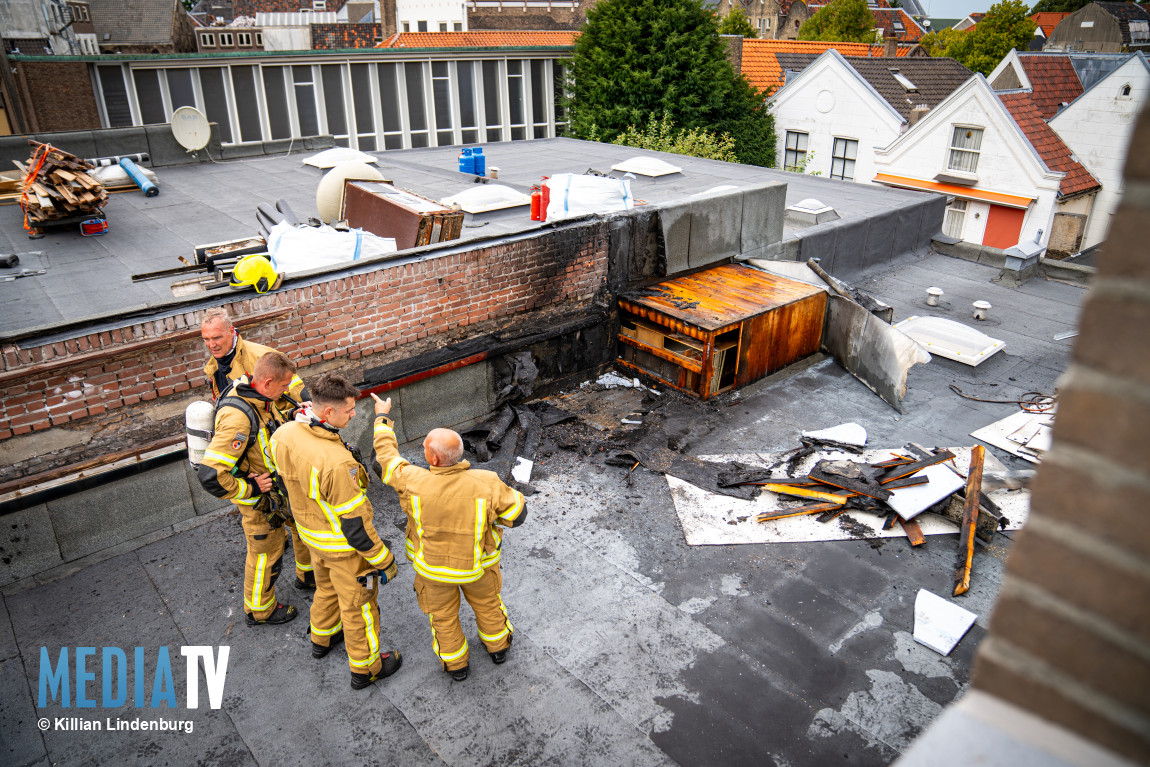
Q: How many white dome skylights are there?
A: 6